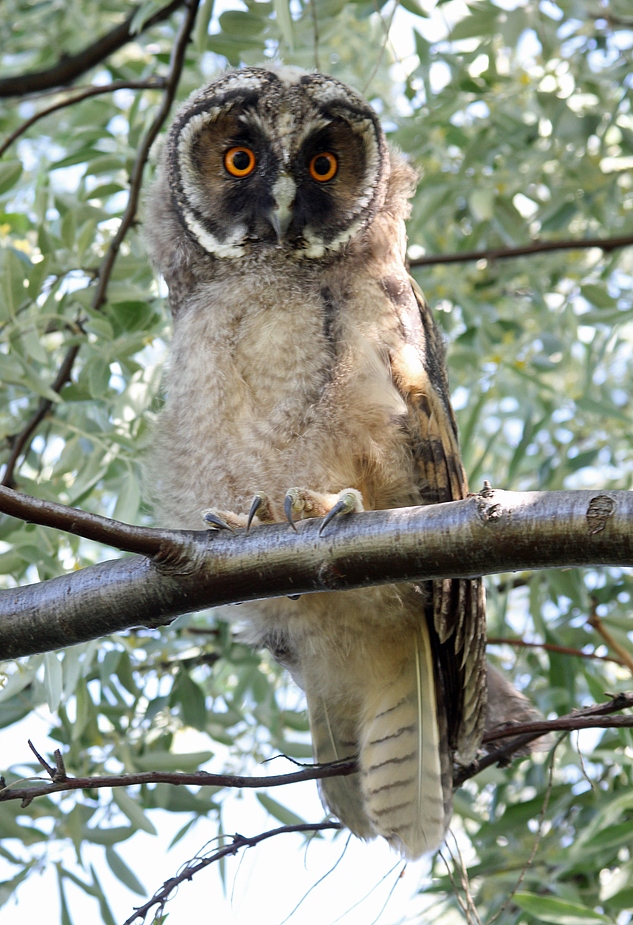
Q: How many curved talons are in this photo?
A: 4